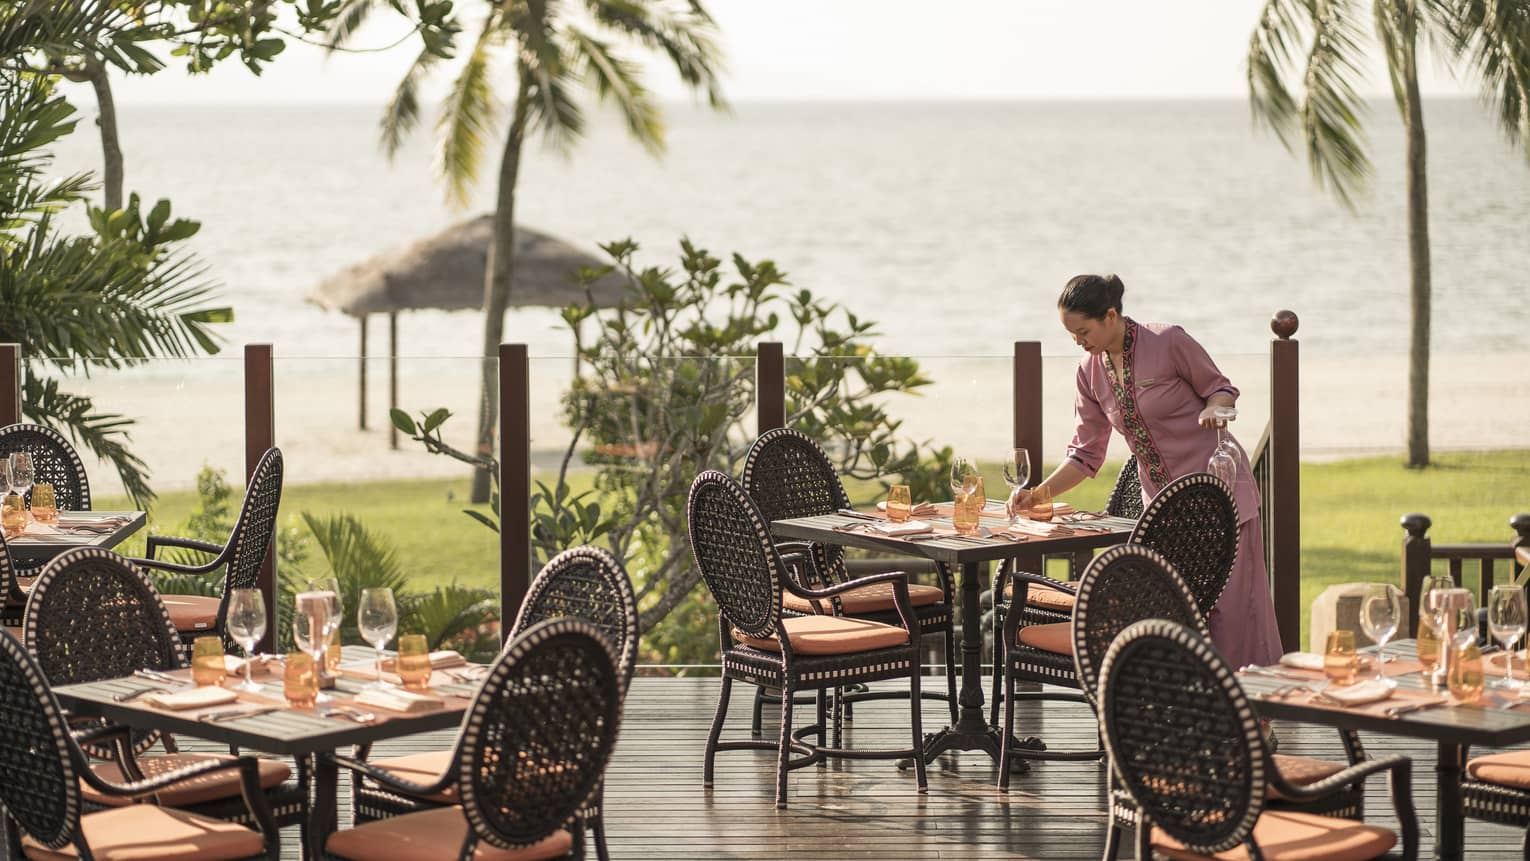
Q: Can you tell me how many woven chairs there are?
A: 14